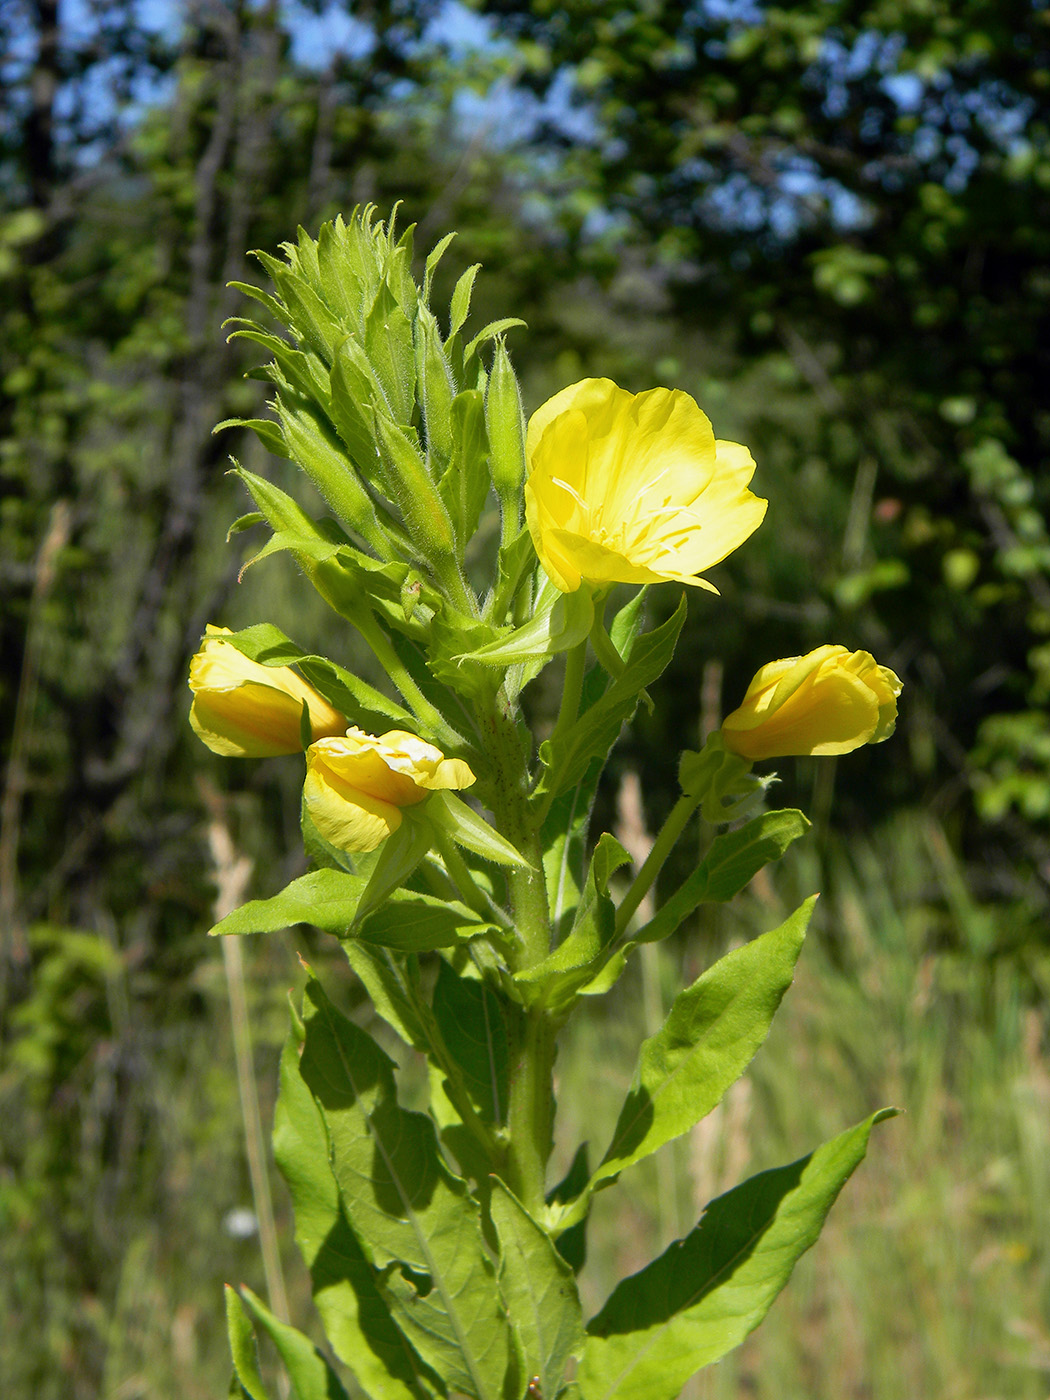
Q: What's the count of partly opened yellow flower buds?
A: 3